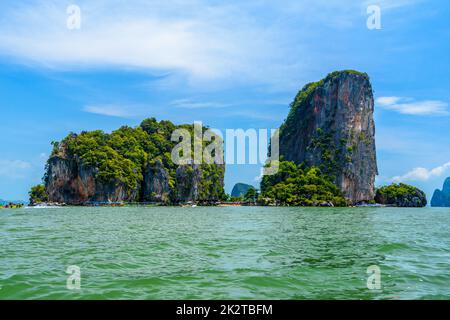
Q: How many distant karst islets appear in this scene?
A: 2